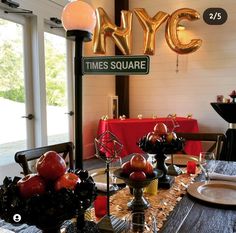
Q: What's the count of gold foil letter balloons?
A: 3